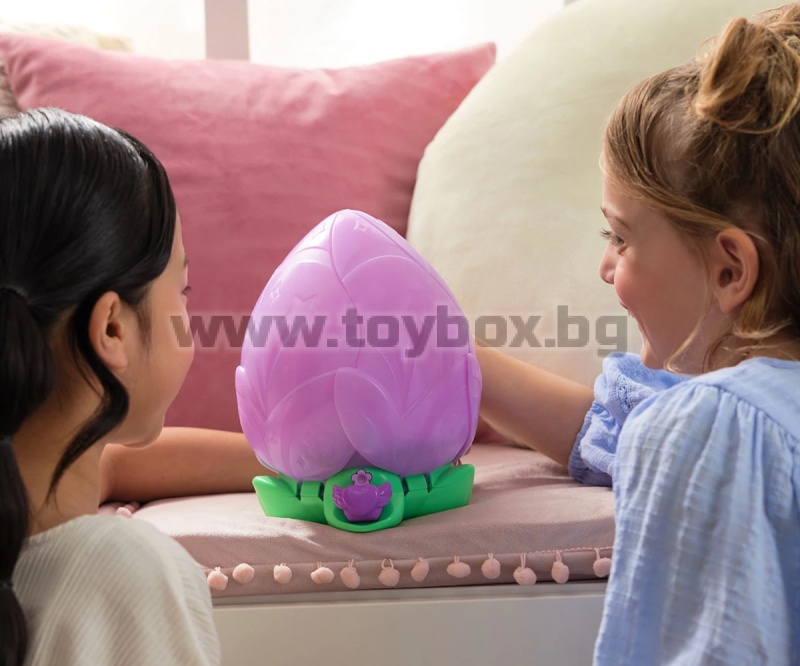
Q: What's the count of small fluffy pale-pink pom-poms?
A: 12